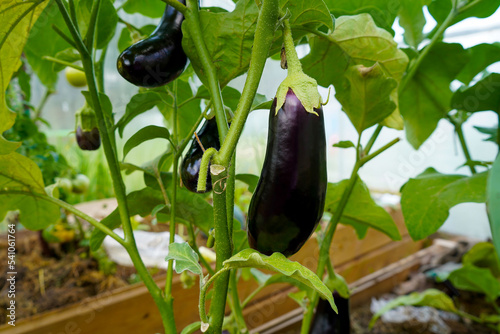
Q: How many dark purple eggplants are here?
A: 5